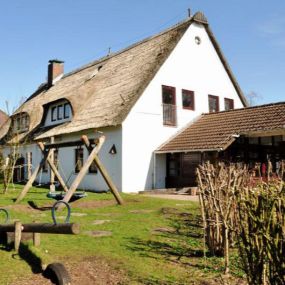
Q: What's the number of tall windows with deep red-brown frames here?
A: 4